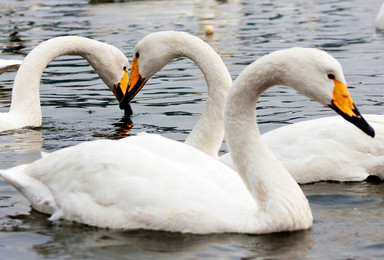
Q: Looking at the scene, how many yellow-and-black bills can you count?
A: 3